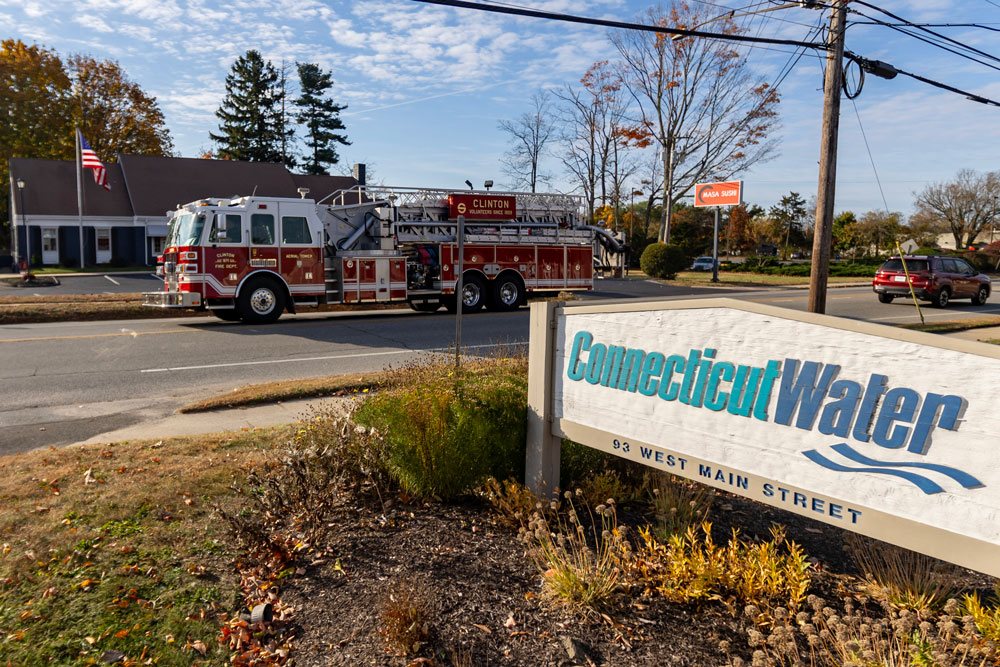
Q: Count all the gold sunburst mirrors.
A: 0